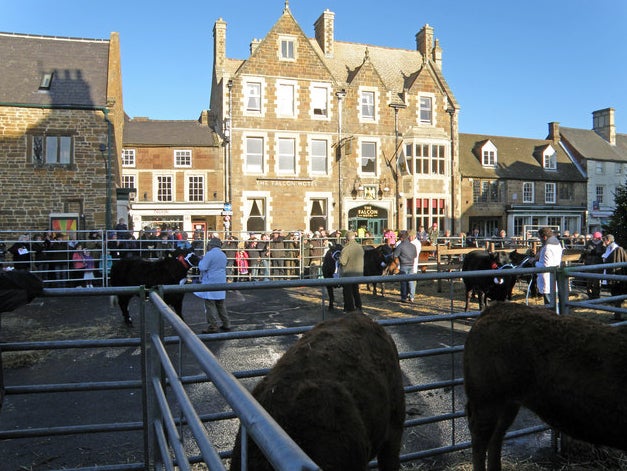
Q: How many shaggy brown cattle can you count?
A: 2